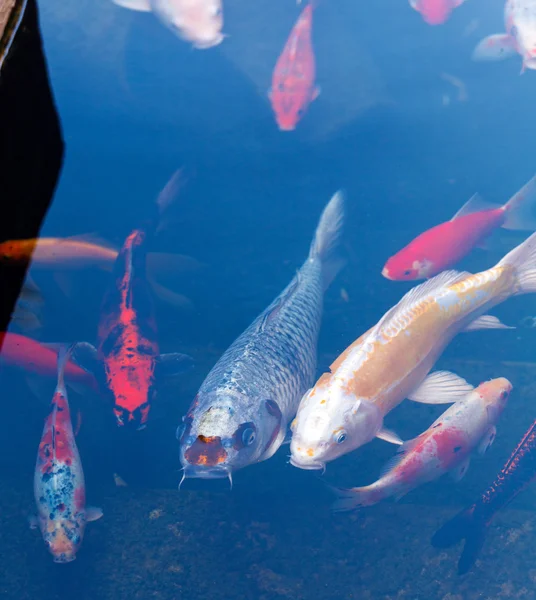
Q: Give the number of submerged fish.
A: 13